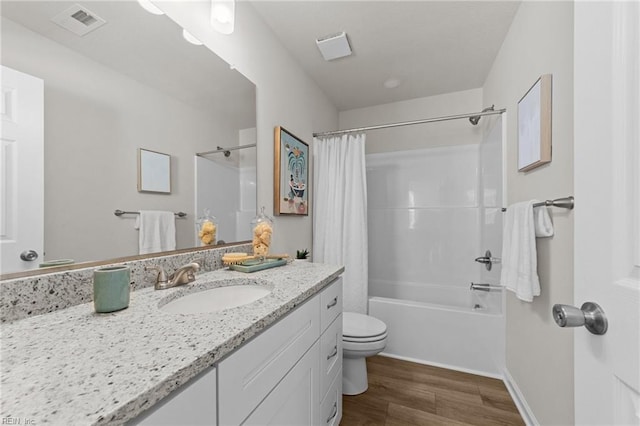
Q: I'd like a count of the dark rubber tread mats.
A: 0